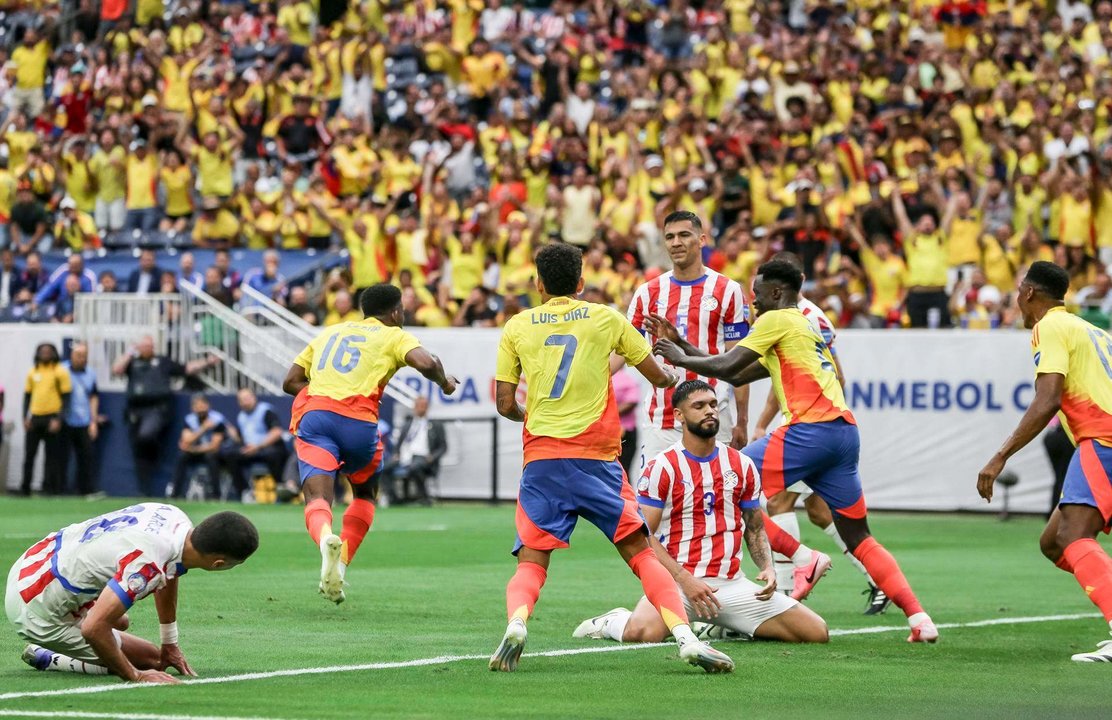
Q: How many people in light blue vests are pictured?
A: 3